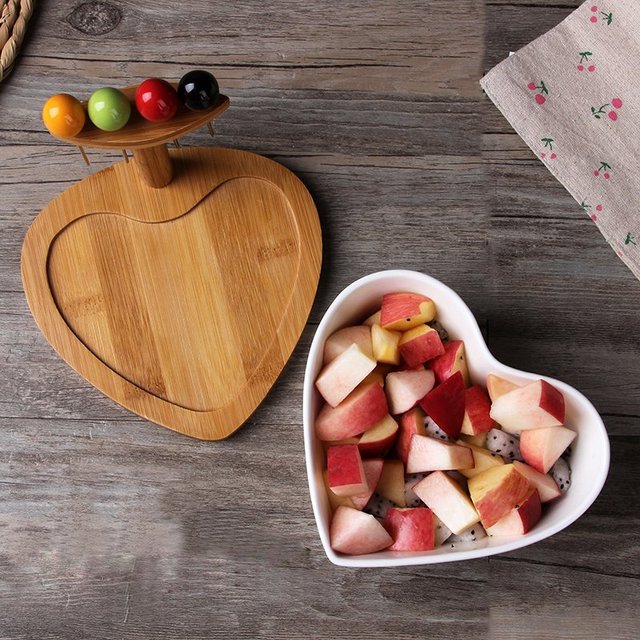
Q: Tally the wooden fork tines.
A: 4